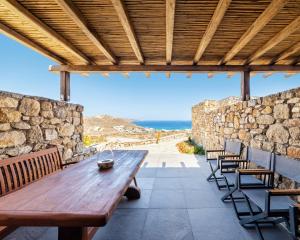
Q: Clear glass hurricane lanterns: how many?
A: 1